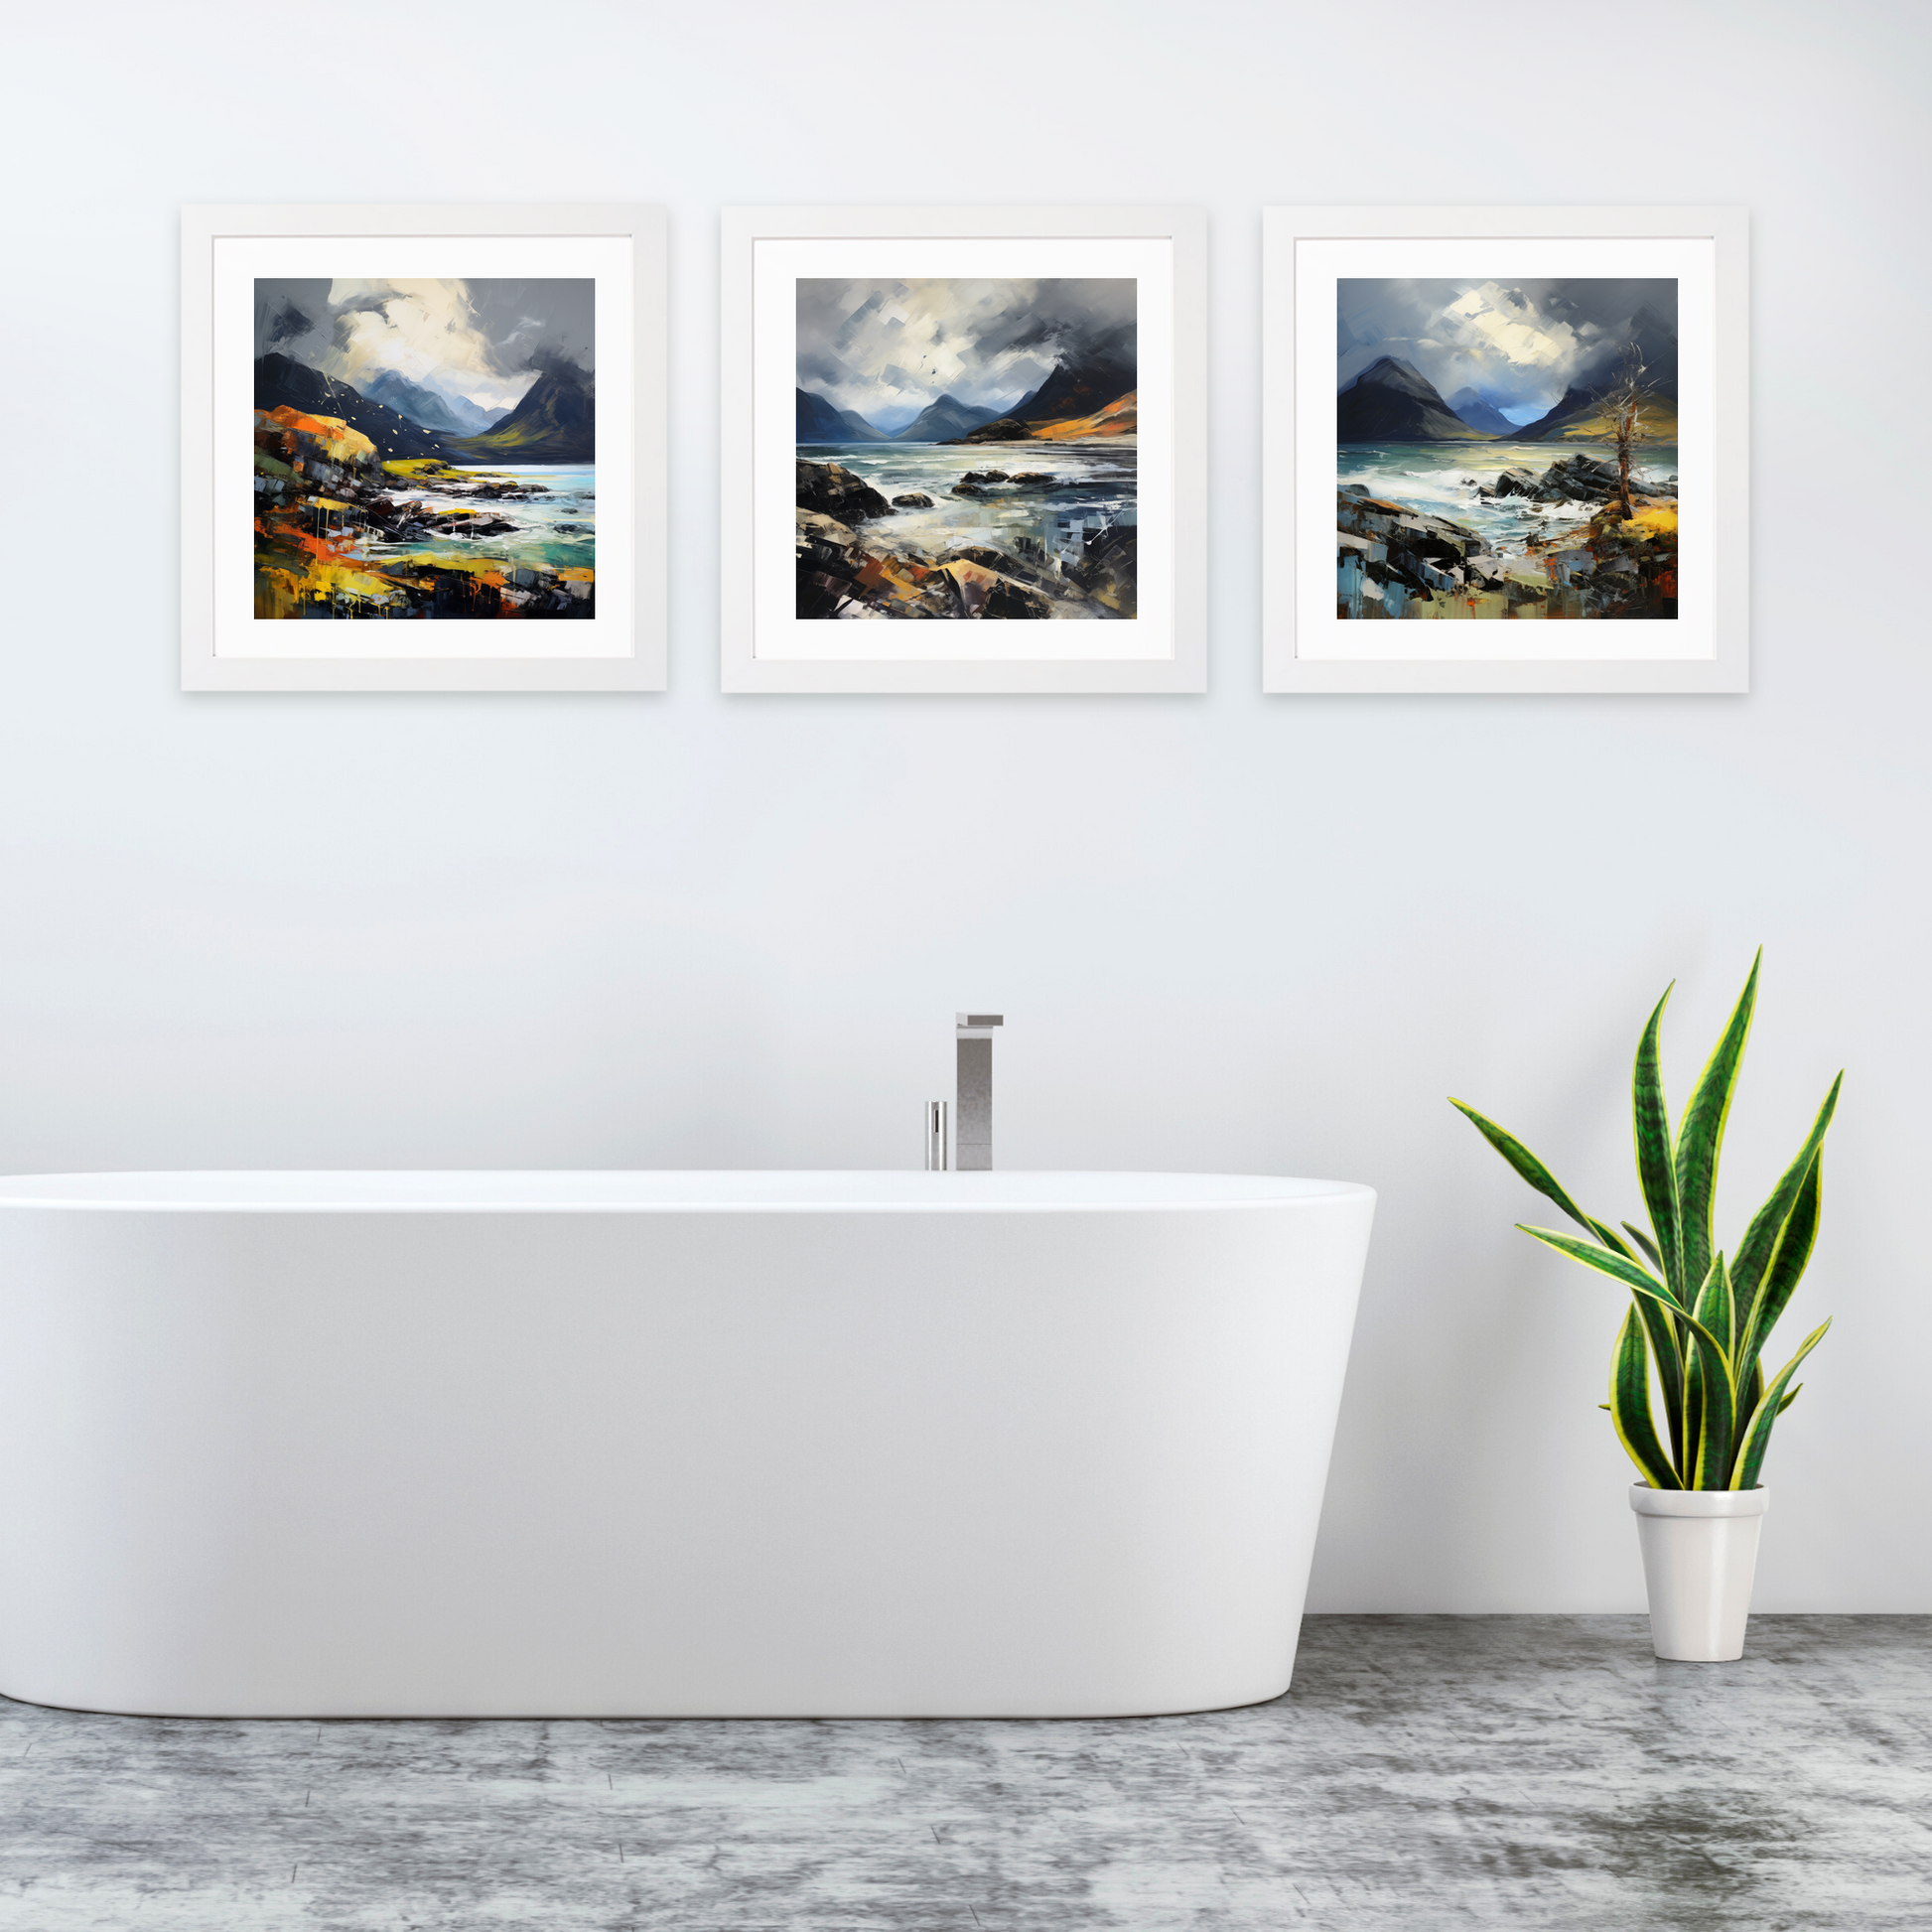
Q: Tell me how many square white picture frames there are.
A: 3